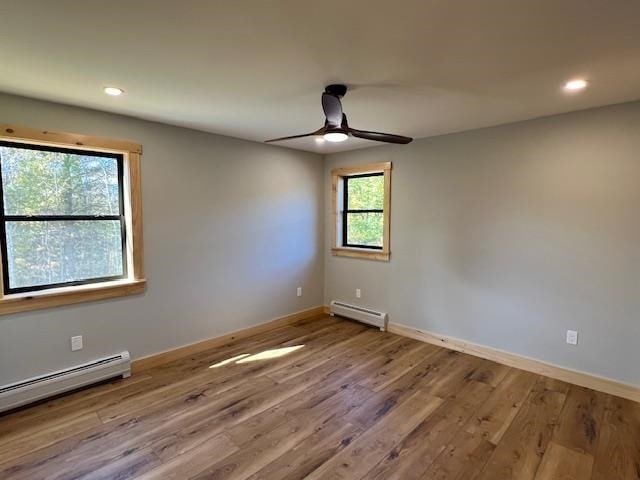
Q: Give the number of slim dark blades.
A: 3